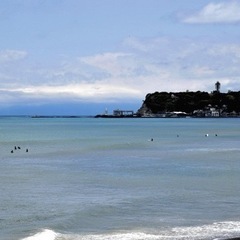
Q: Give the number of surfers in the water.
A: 8